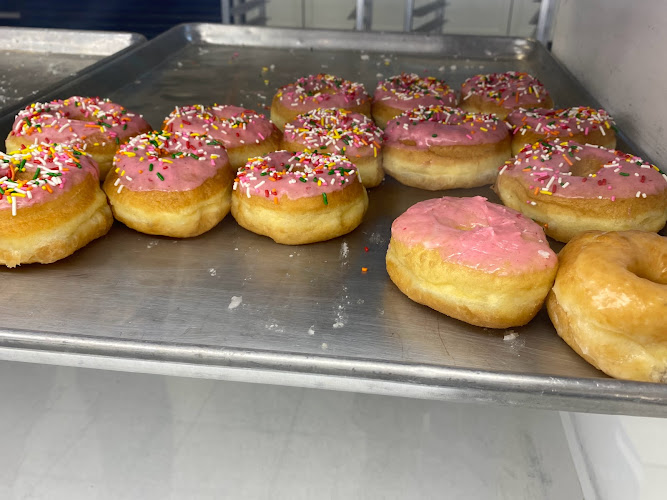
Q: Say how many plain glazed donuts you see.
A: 1